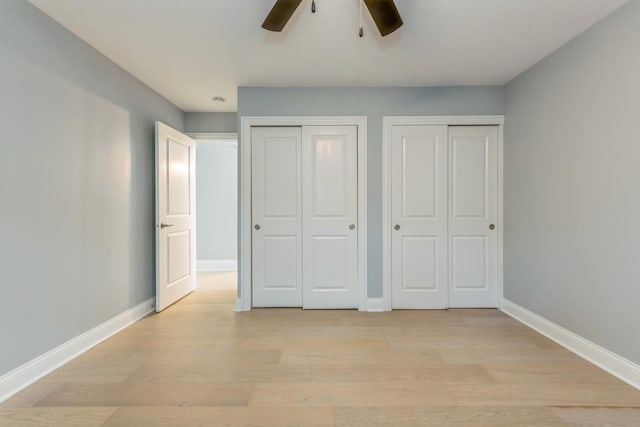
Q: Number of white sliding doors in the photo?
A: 4